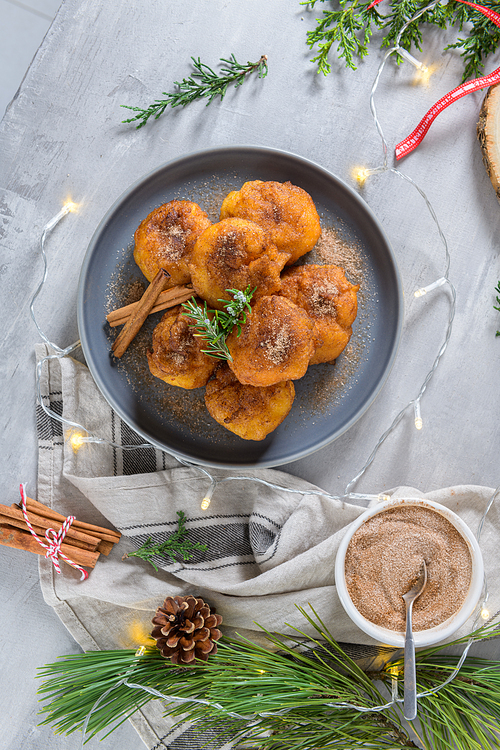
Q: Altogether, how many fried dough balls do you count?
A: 7